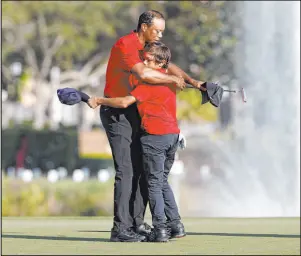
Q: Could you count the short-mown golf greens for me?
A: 1